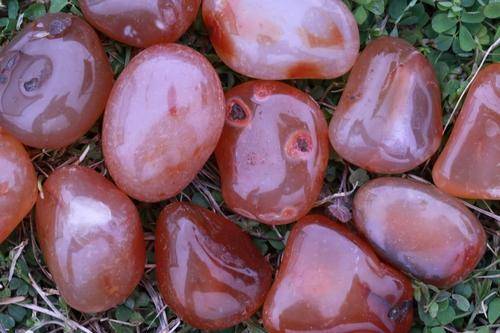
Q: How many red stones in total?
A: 12